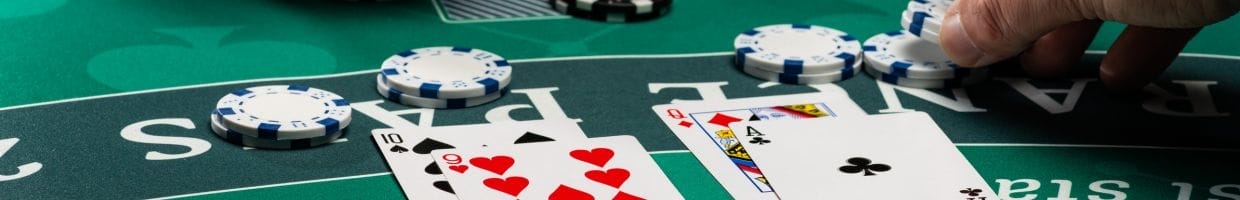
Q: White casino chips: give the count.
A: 10